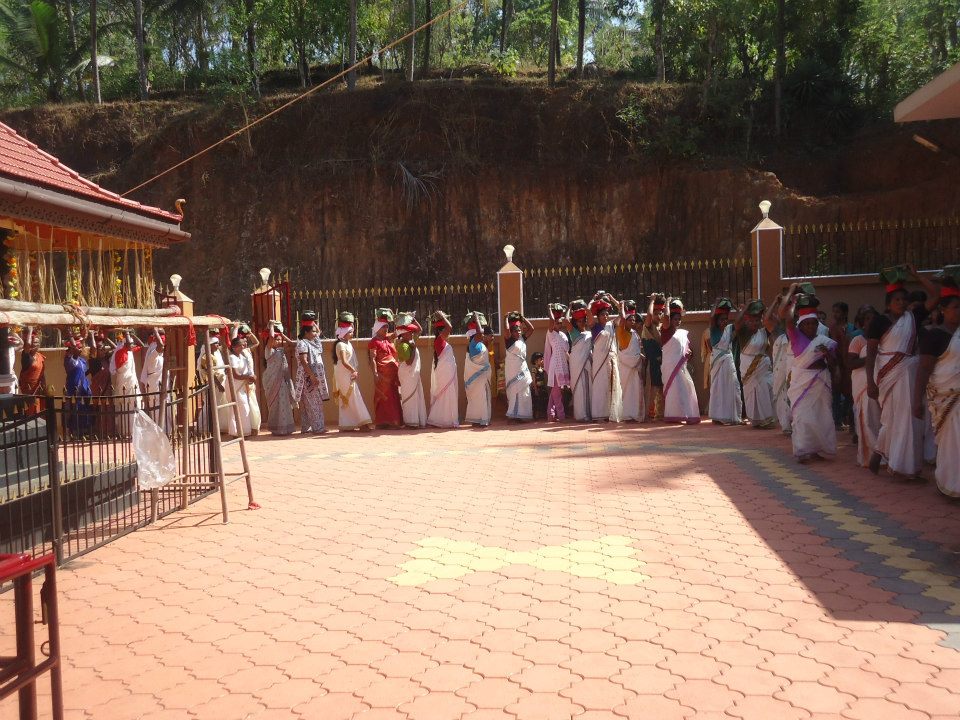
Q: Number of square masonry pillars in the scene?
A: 4